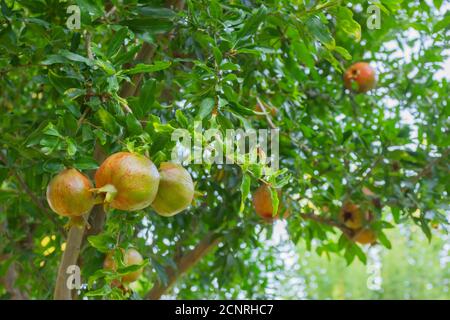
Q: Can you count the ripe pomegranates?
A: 8